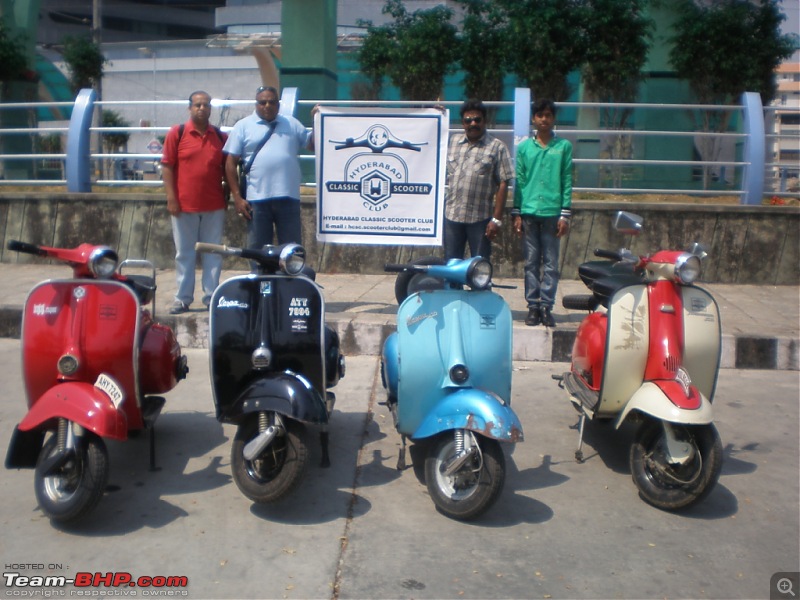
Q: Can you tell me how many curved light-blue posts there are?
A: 4